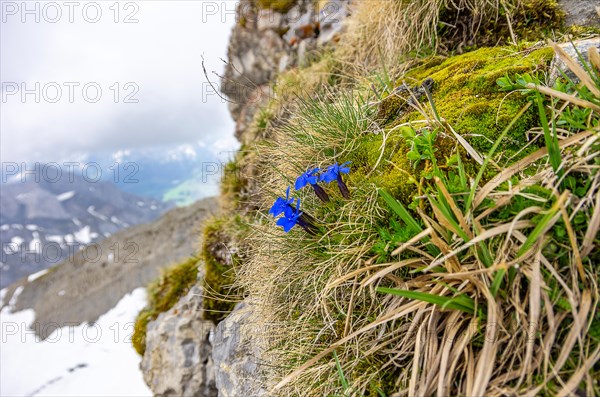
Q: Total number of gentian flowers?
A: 4